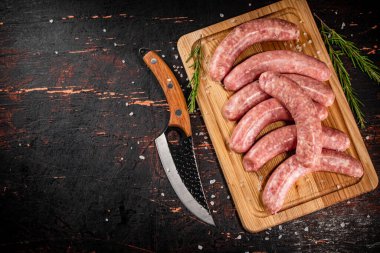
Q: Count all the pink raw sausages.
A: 7